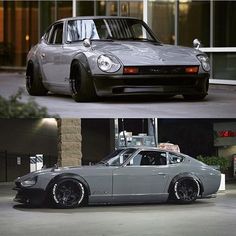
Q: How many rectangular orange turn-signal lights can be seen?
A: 2